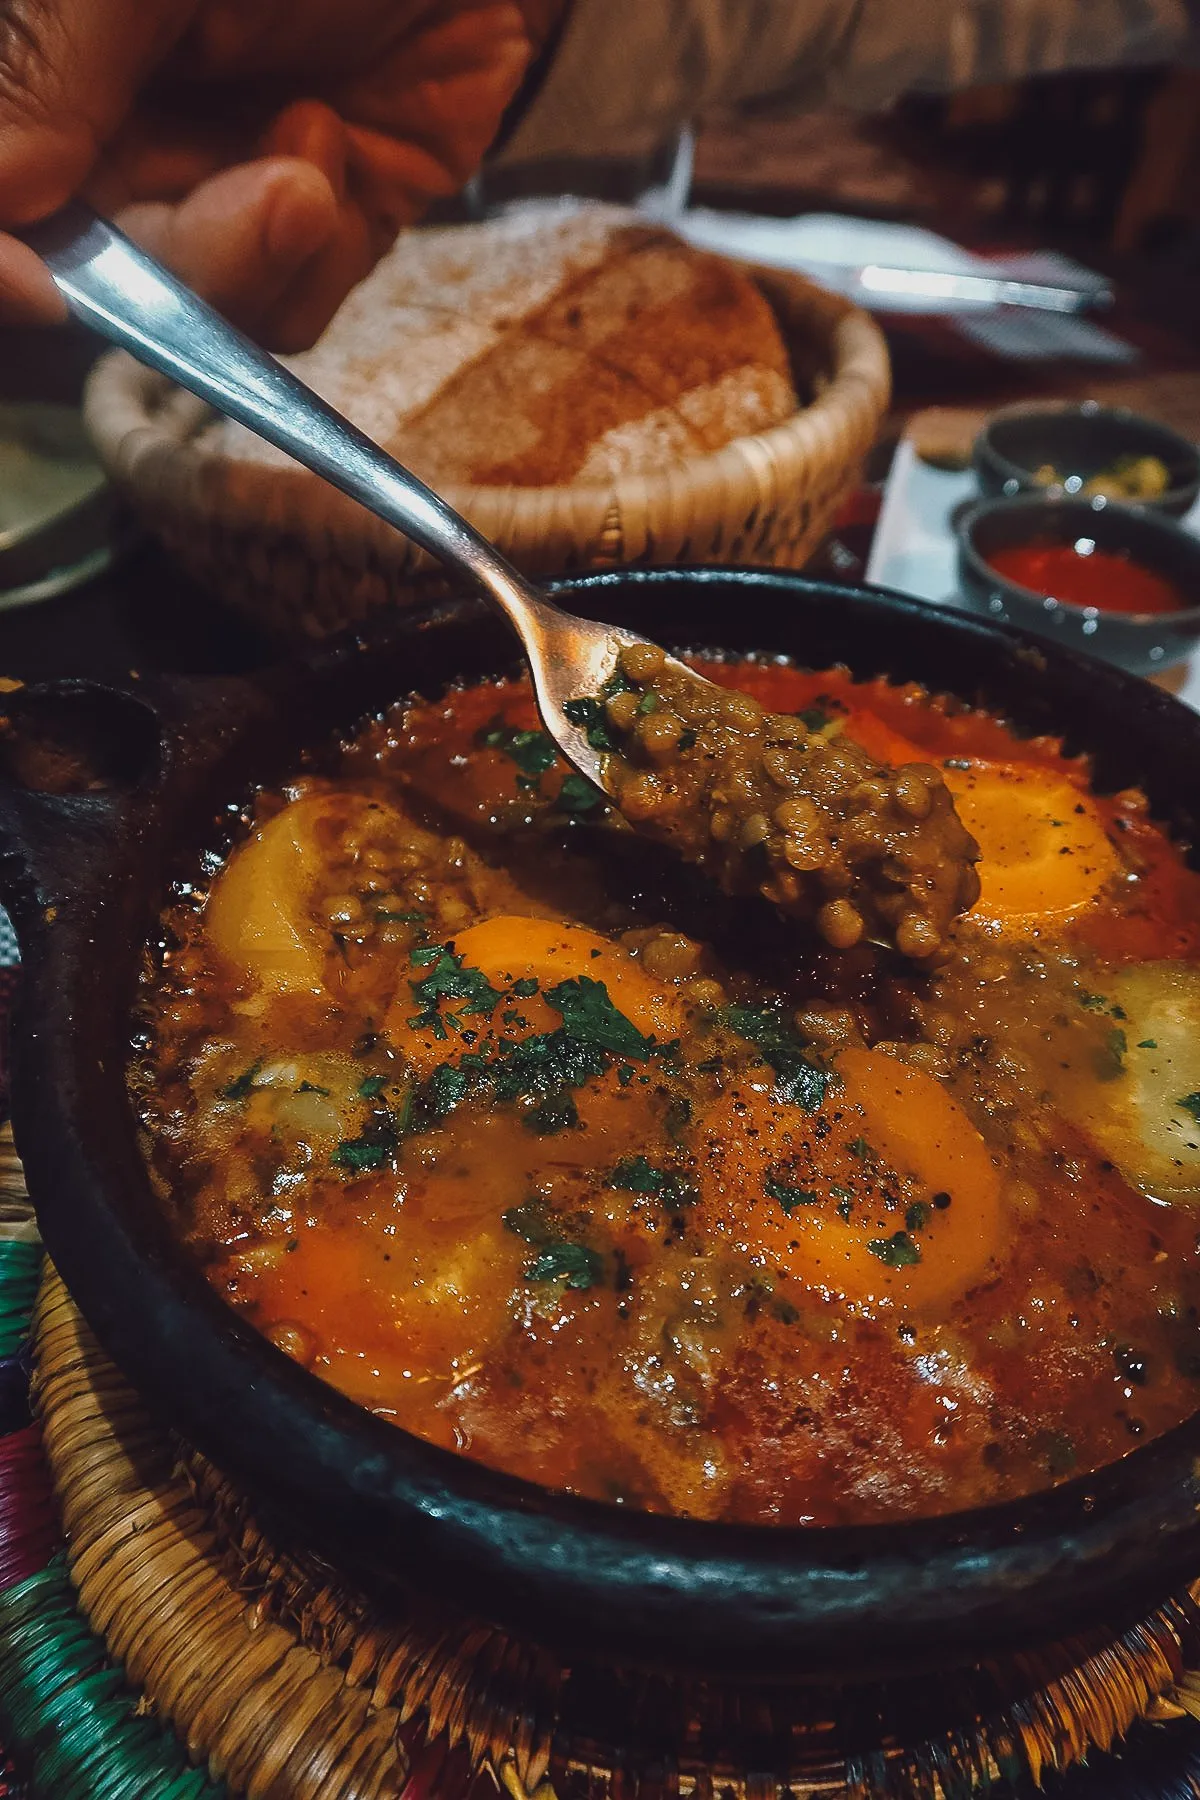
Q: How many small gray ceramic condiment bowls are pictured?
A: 2